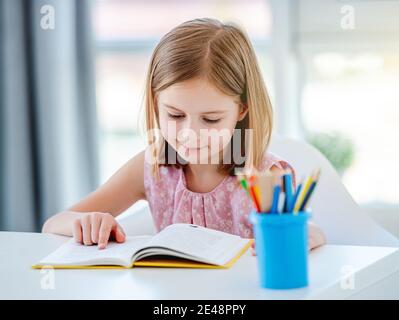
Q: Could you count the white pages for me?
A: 2